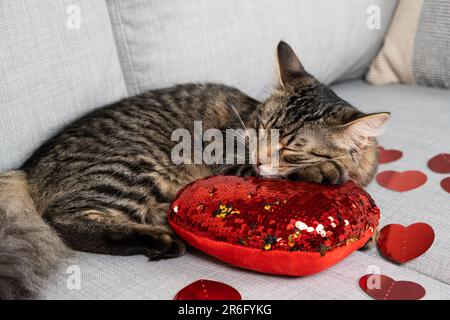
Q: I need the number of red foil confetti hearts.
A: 7